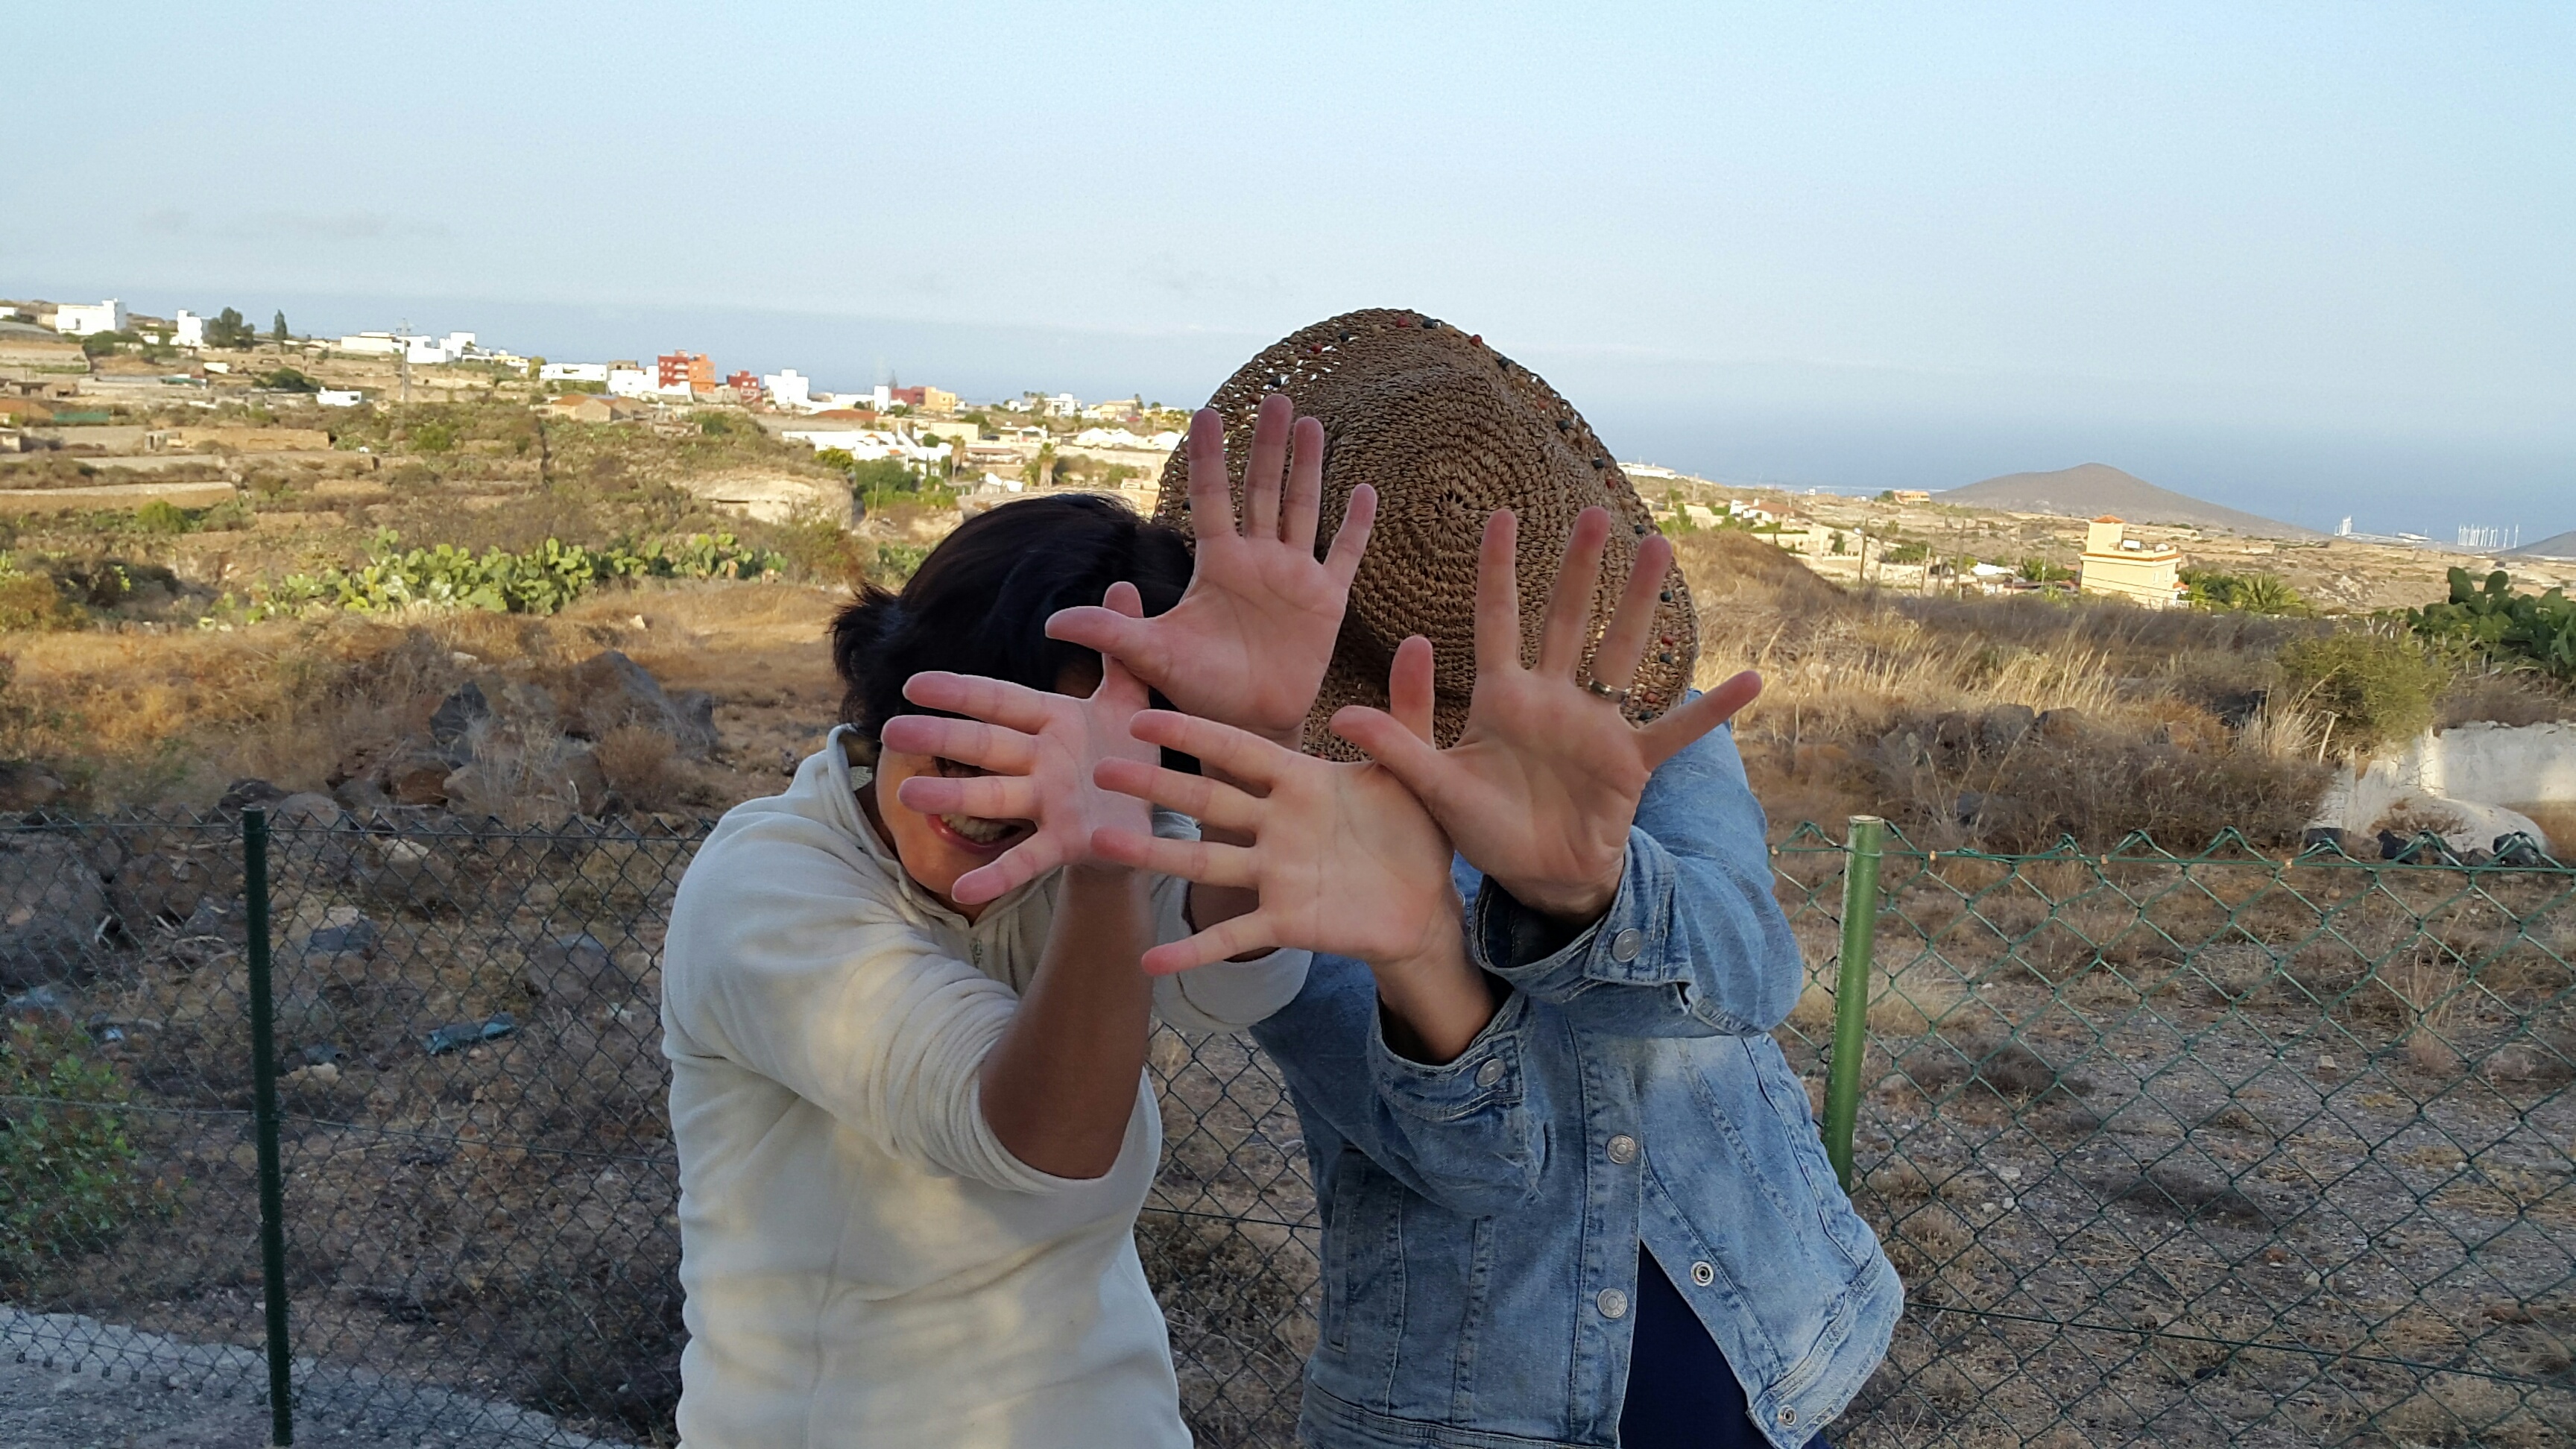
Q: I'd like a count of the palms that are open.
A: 4